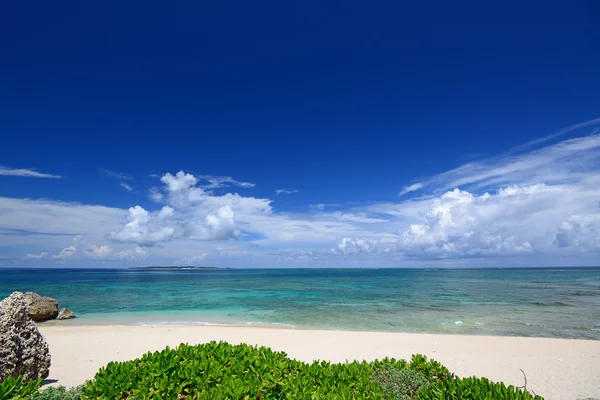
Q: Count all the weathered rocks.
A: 3